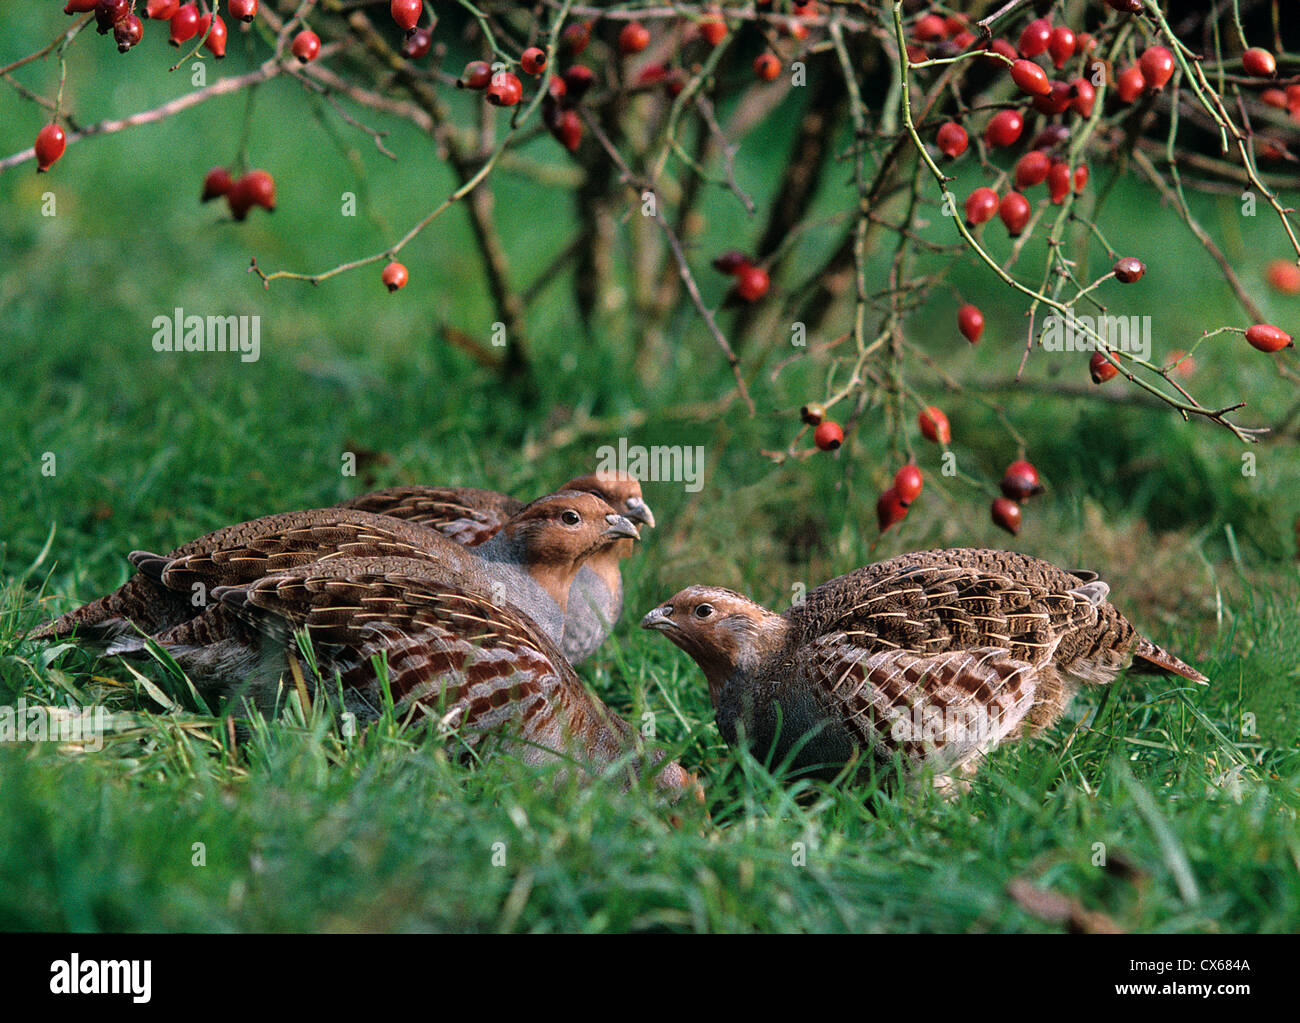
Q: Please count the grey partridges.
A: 4